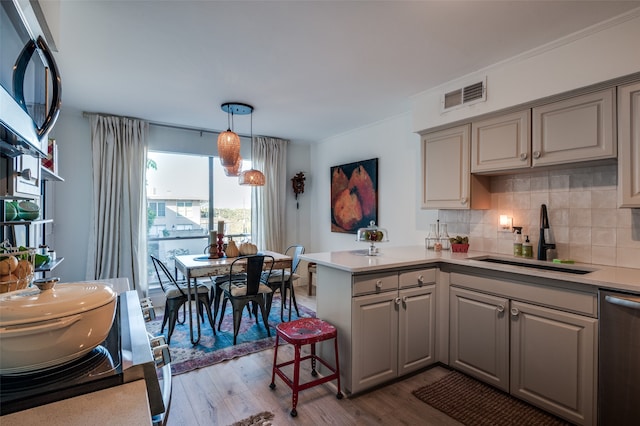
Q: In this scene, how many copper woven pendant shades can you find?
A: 3